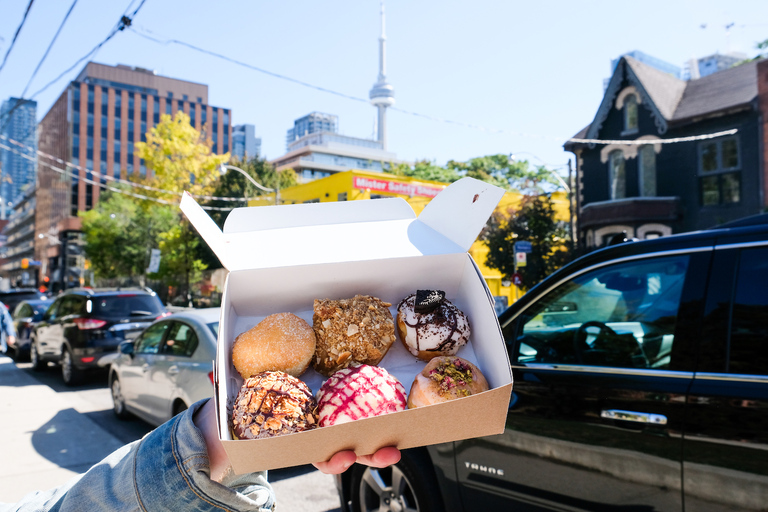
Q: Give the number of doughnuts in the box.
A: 6